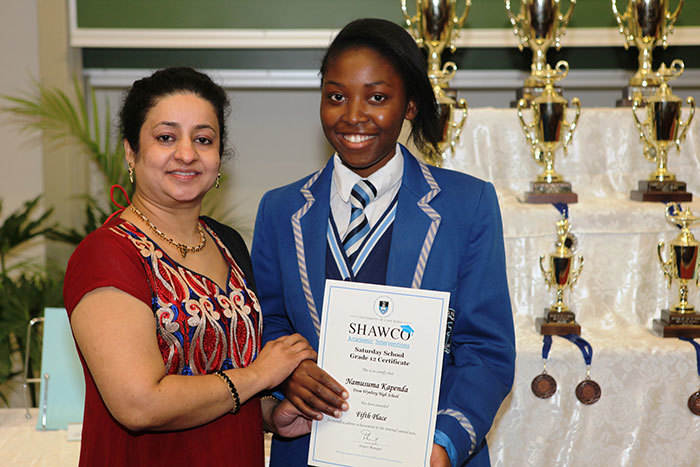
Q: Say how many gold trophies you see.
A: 8